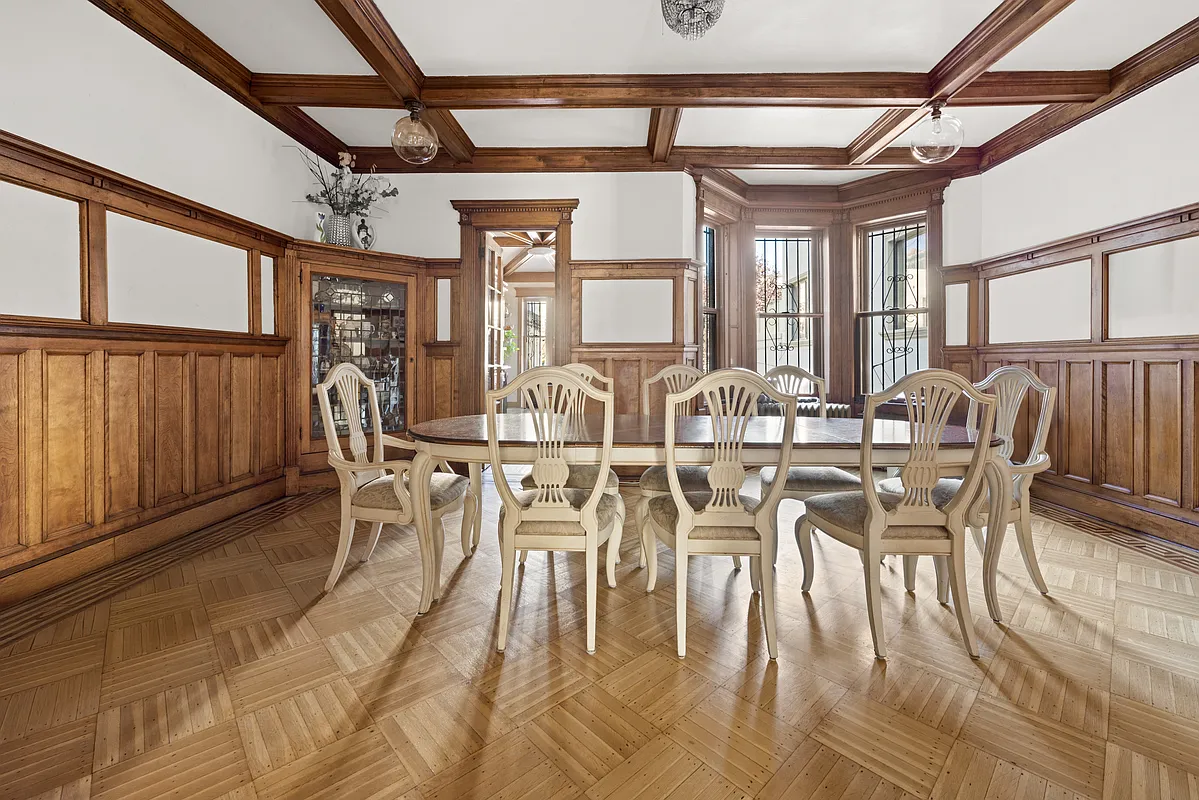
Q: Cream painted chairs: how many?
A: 8